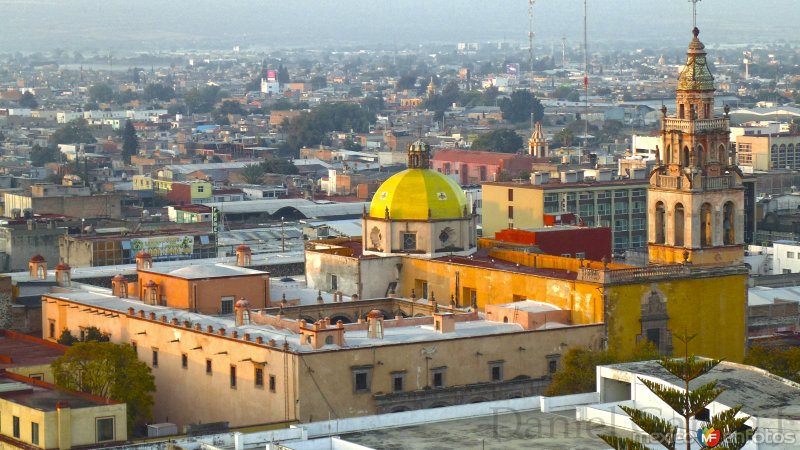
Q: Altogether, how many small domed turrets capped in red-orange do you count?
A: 8